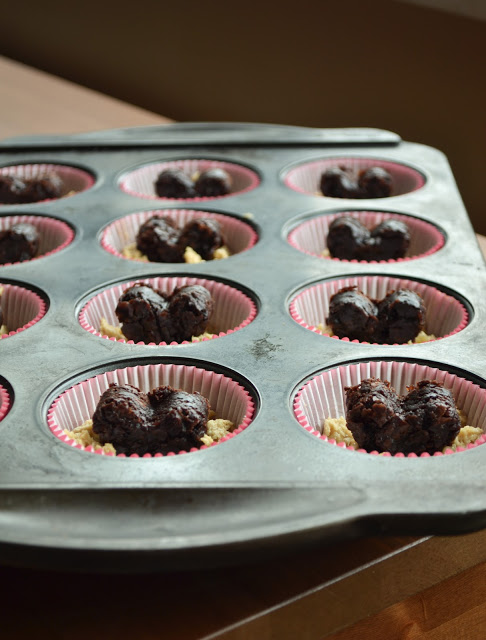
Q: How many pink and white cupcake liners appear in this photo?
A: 12